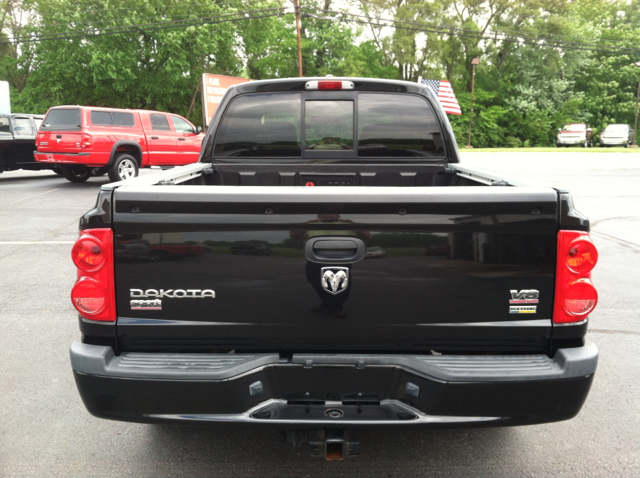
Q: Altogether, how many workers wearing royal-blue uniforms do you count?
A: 0